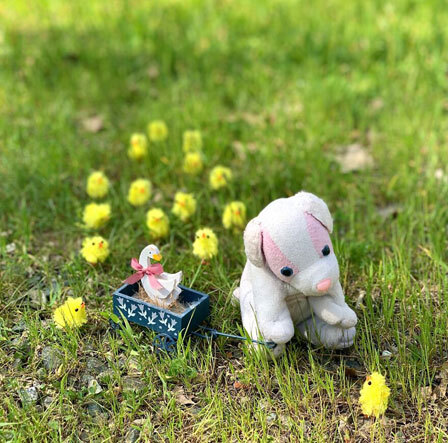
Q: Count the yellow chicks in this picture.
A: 15